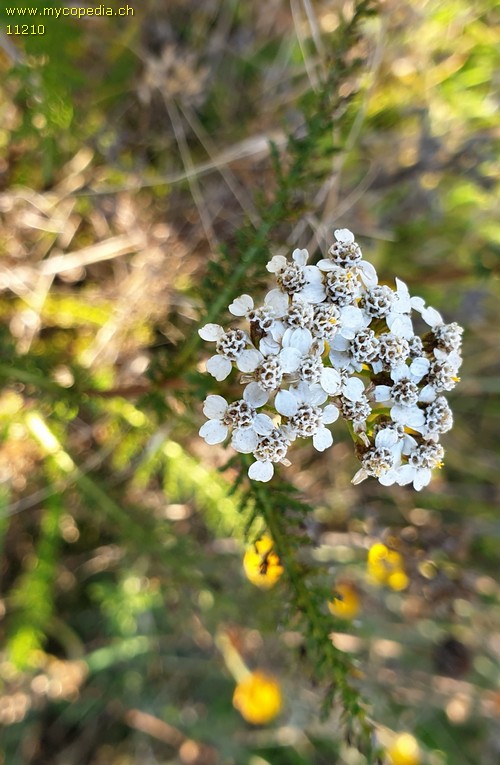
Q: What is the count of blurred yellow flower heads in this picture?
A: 5